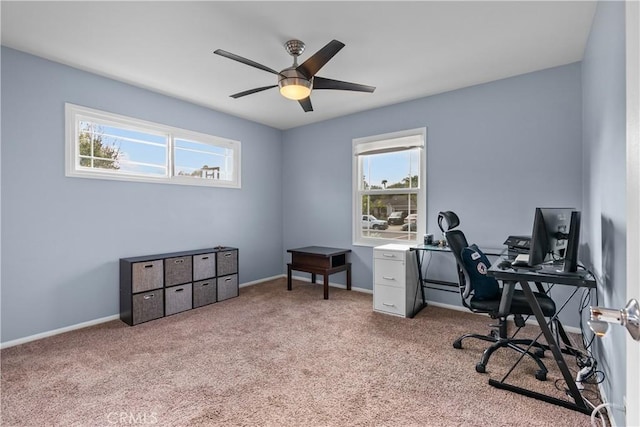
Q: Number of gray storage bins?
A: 8